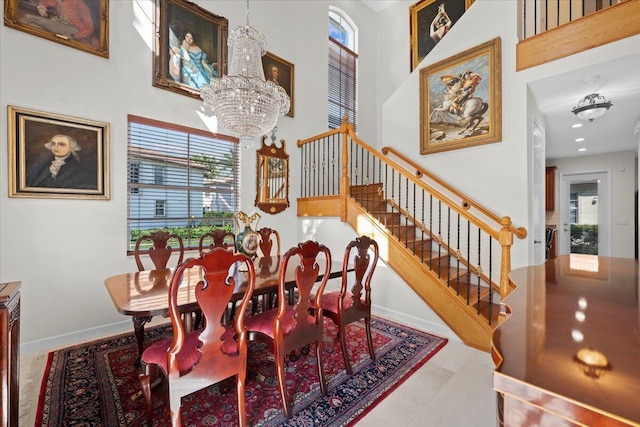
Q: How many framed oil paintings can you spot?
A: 6